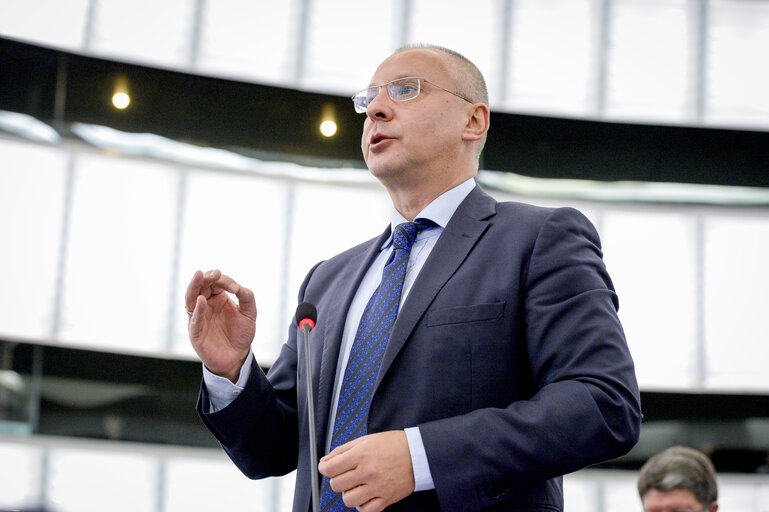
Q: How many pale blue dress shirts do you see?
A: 1